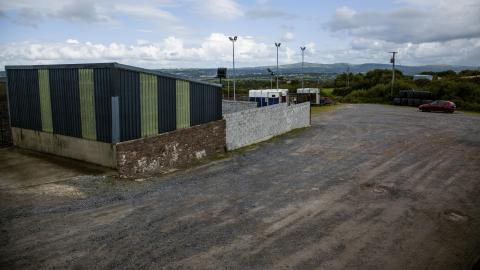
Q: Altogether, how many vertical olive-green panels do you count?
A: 4